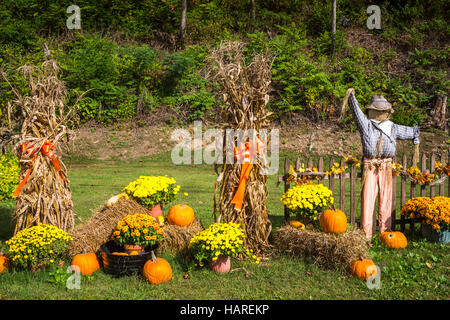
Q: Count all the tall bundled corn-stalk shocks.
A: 2